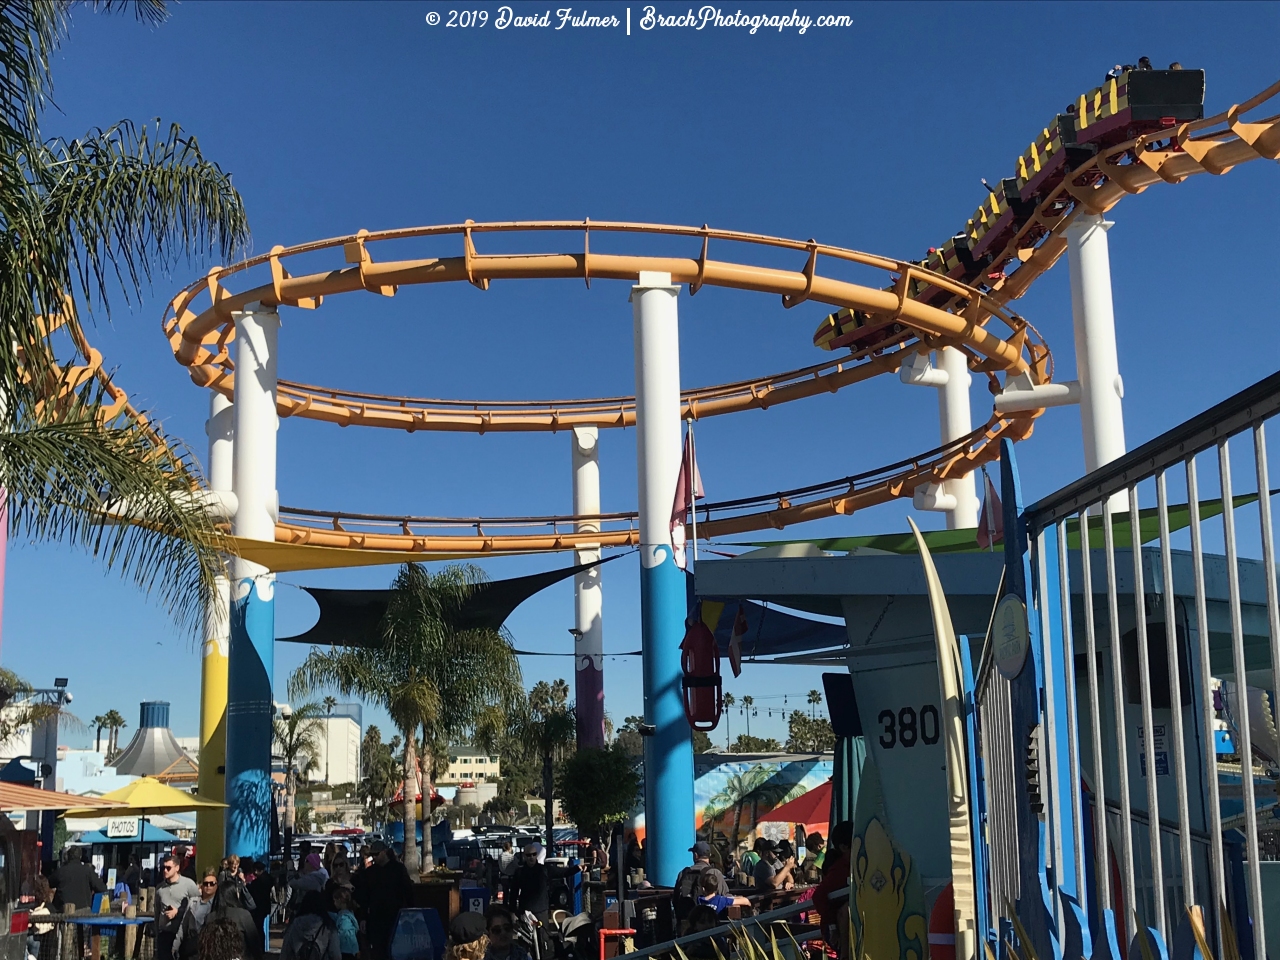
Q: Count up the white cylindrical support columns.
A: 6